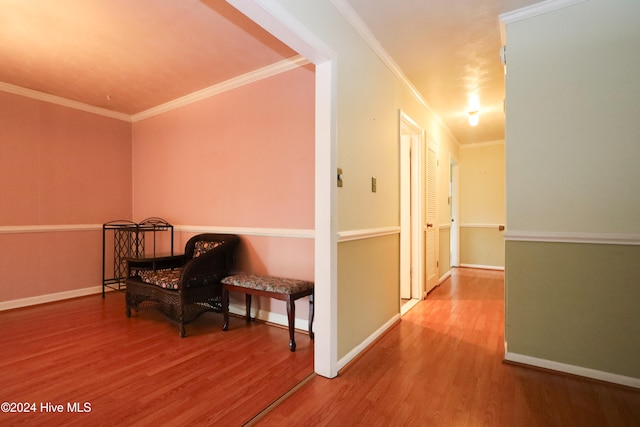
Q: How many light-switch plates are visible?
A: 2